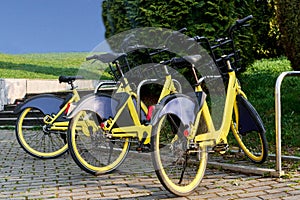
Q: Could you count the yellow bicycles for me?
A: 3